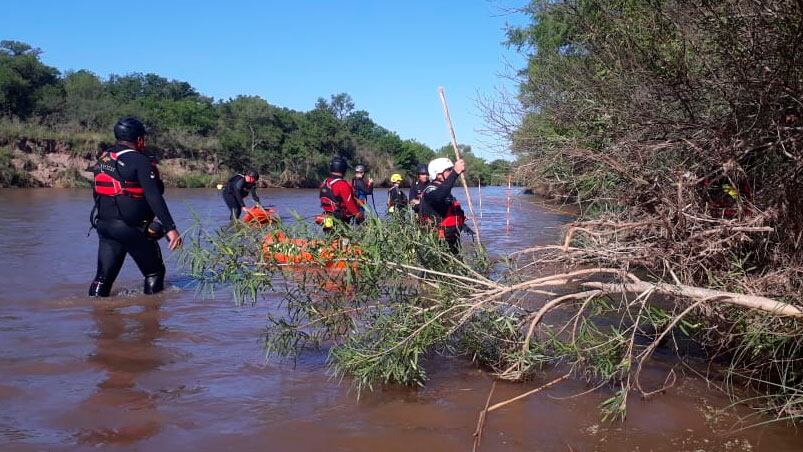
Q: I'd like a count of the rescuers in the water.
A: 7